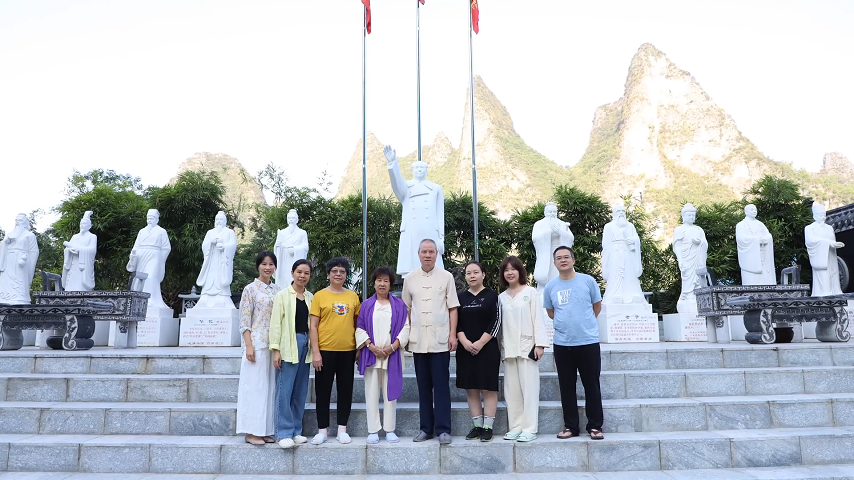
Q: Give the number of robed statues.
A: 10